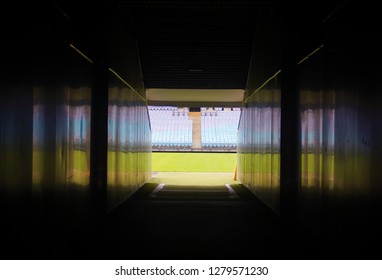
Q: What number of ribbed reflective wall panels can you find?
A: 4